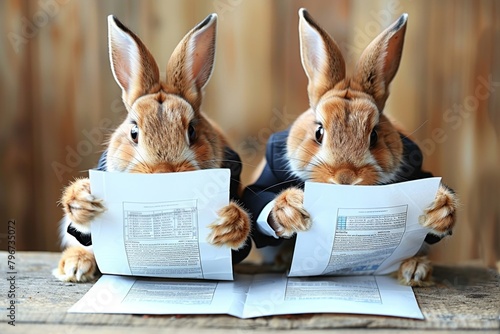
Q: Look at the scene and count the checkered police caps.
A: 0